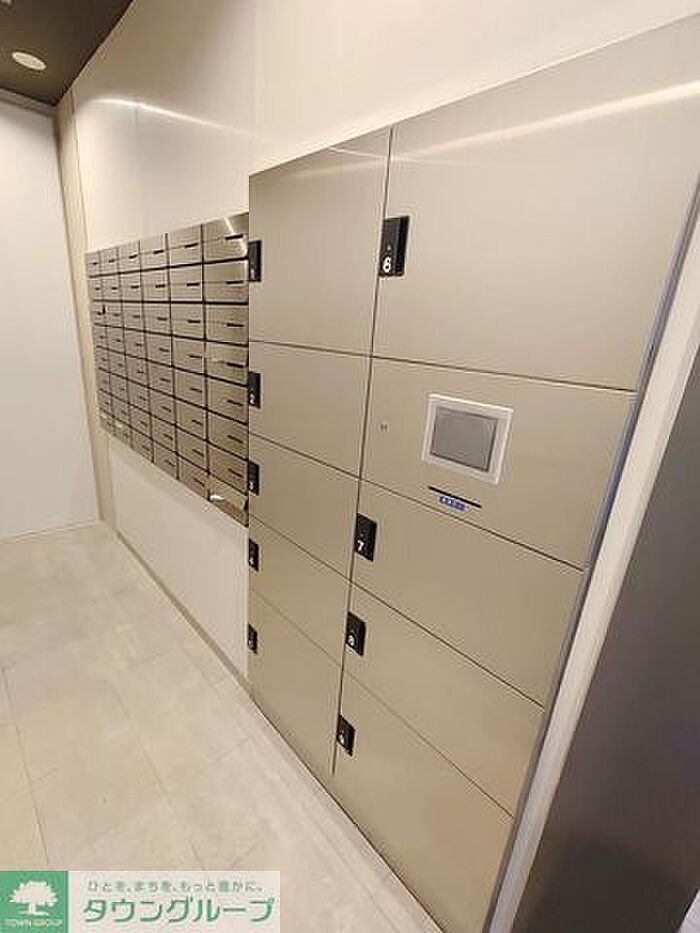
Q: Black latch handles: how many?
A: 9